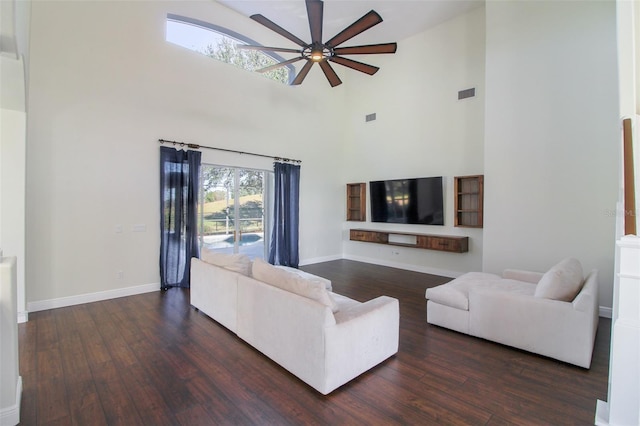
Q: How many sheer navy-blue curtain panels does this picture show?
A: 2